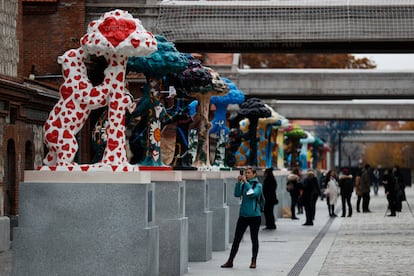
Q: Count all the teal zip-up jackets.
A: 1